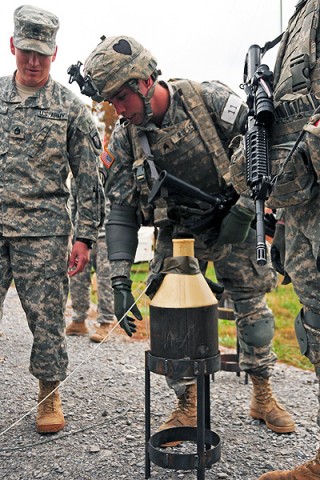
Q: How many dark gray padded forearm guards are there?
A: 1